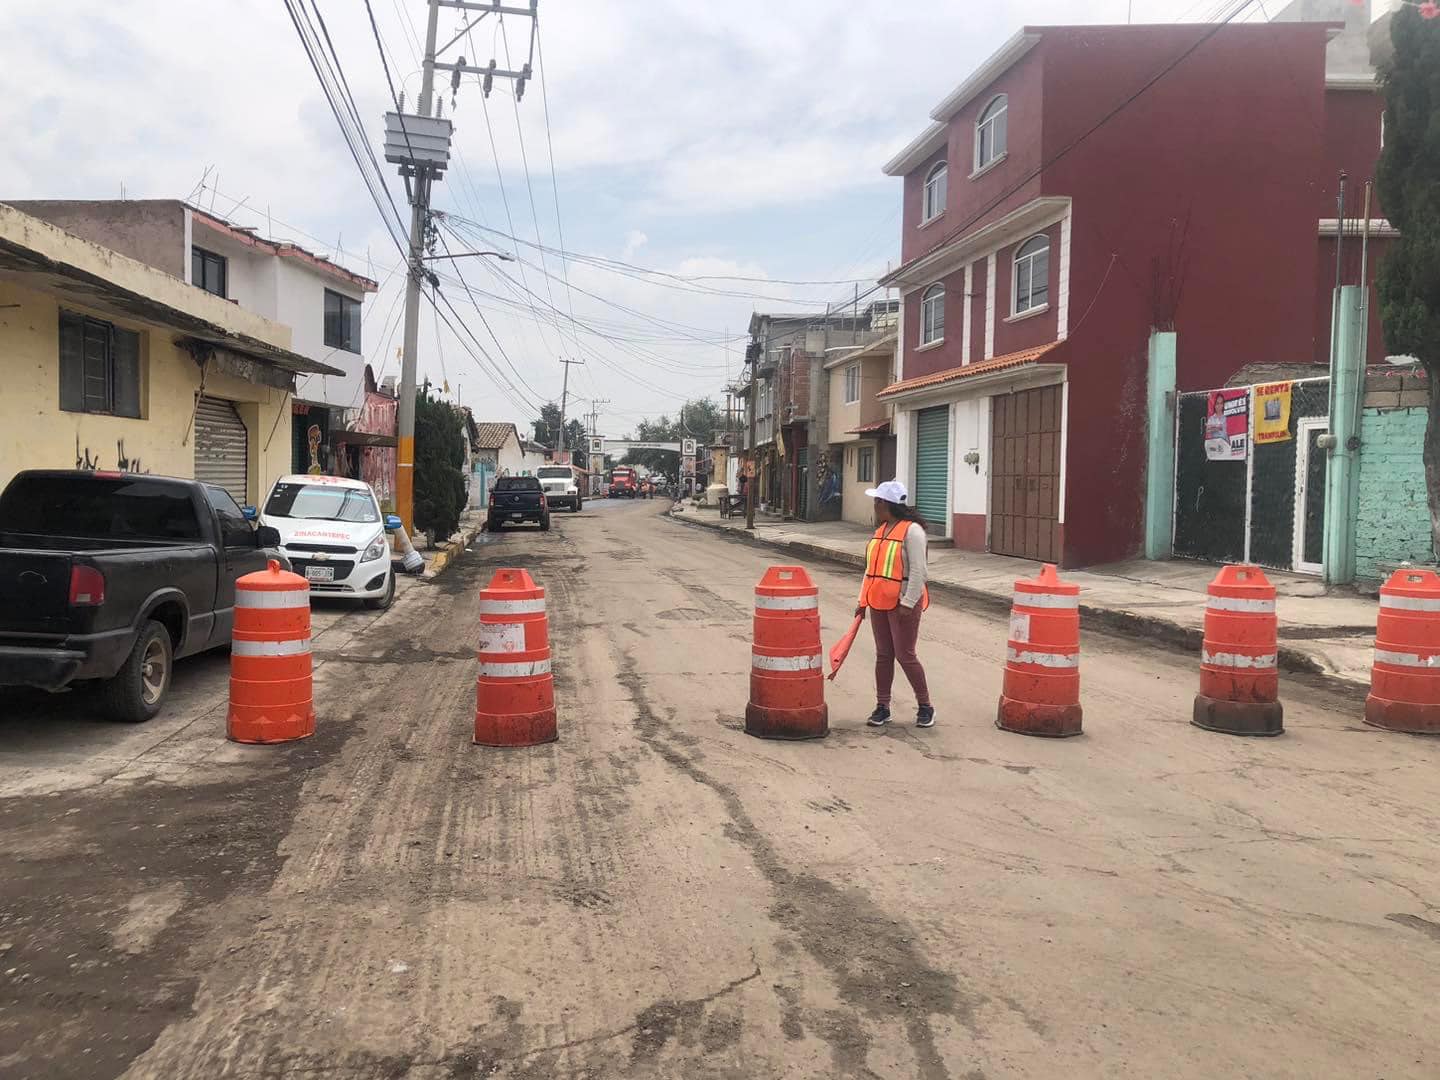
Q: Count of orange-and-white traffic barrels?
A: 6